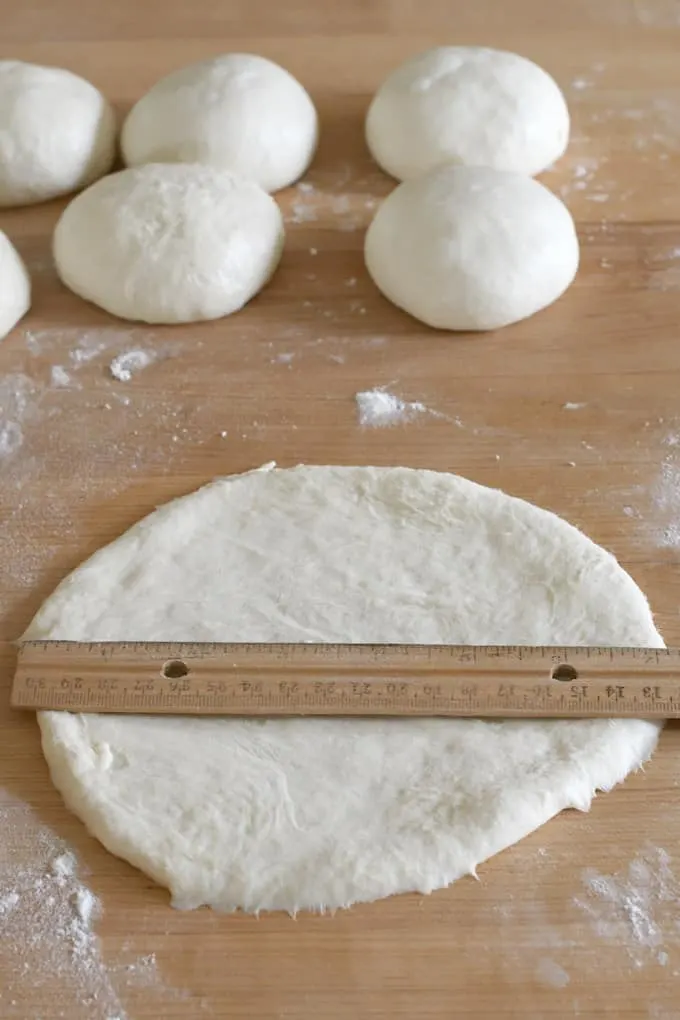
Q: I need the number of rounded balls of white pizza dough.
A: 6